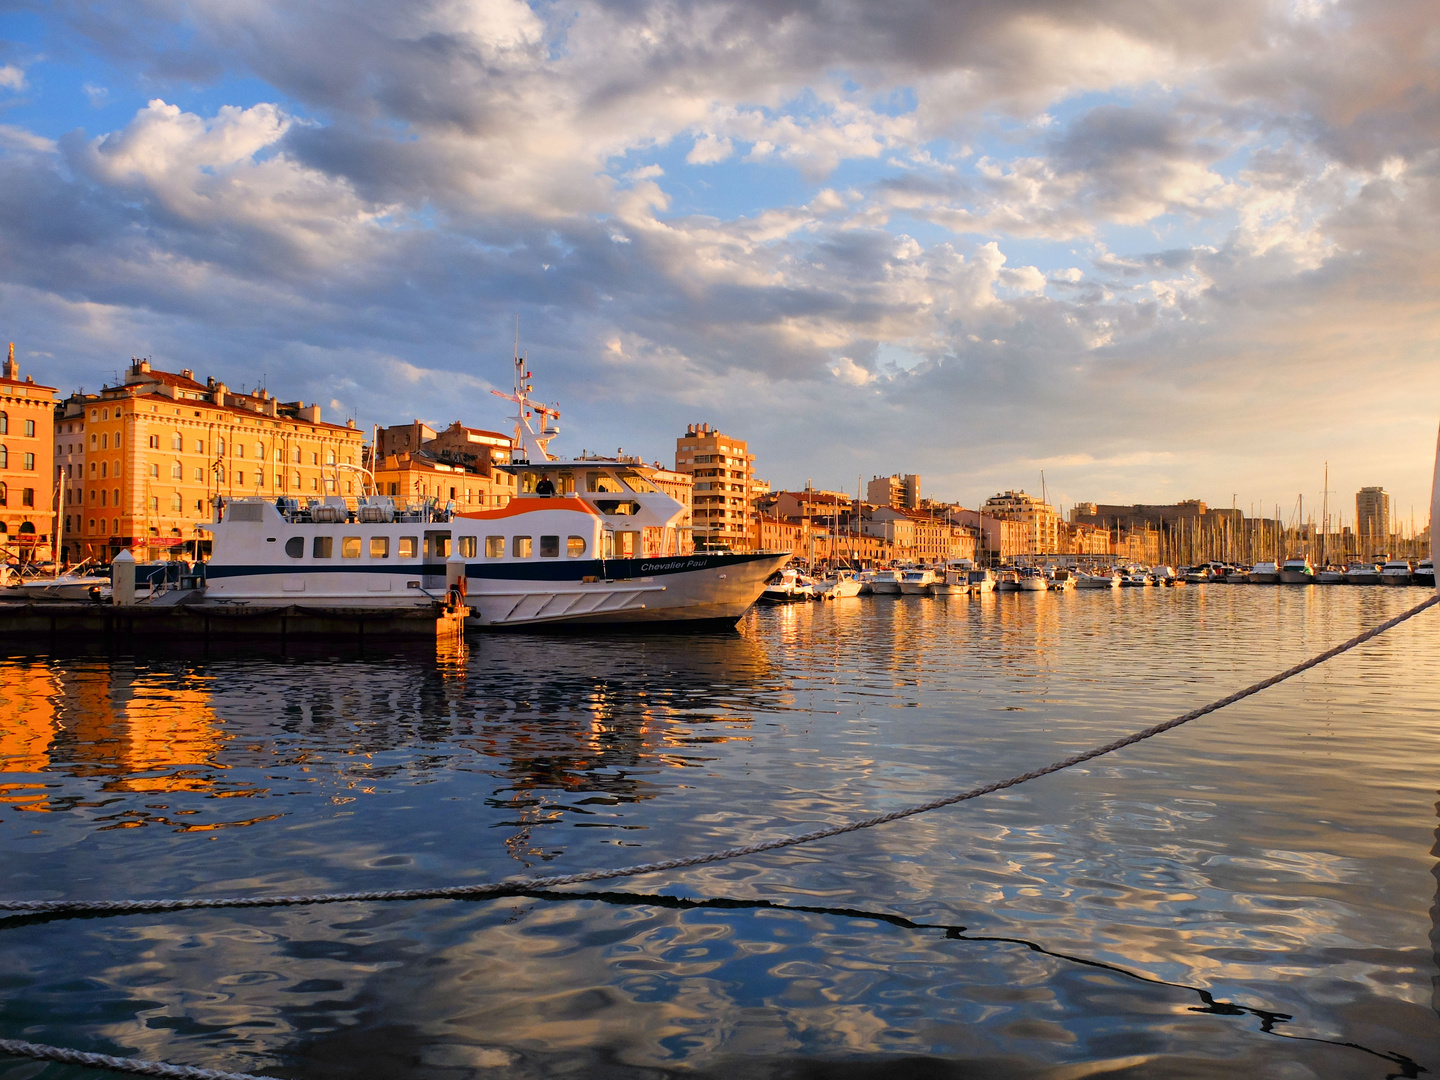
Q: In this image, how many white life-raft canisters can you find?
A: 2